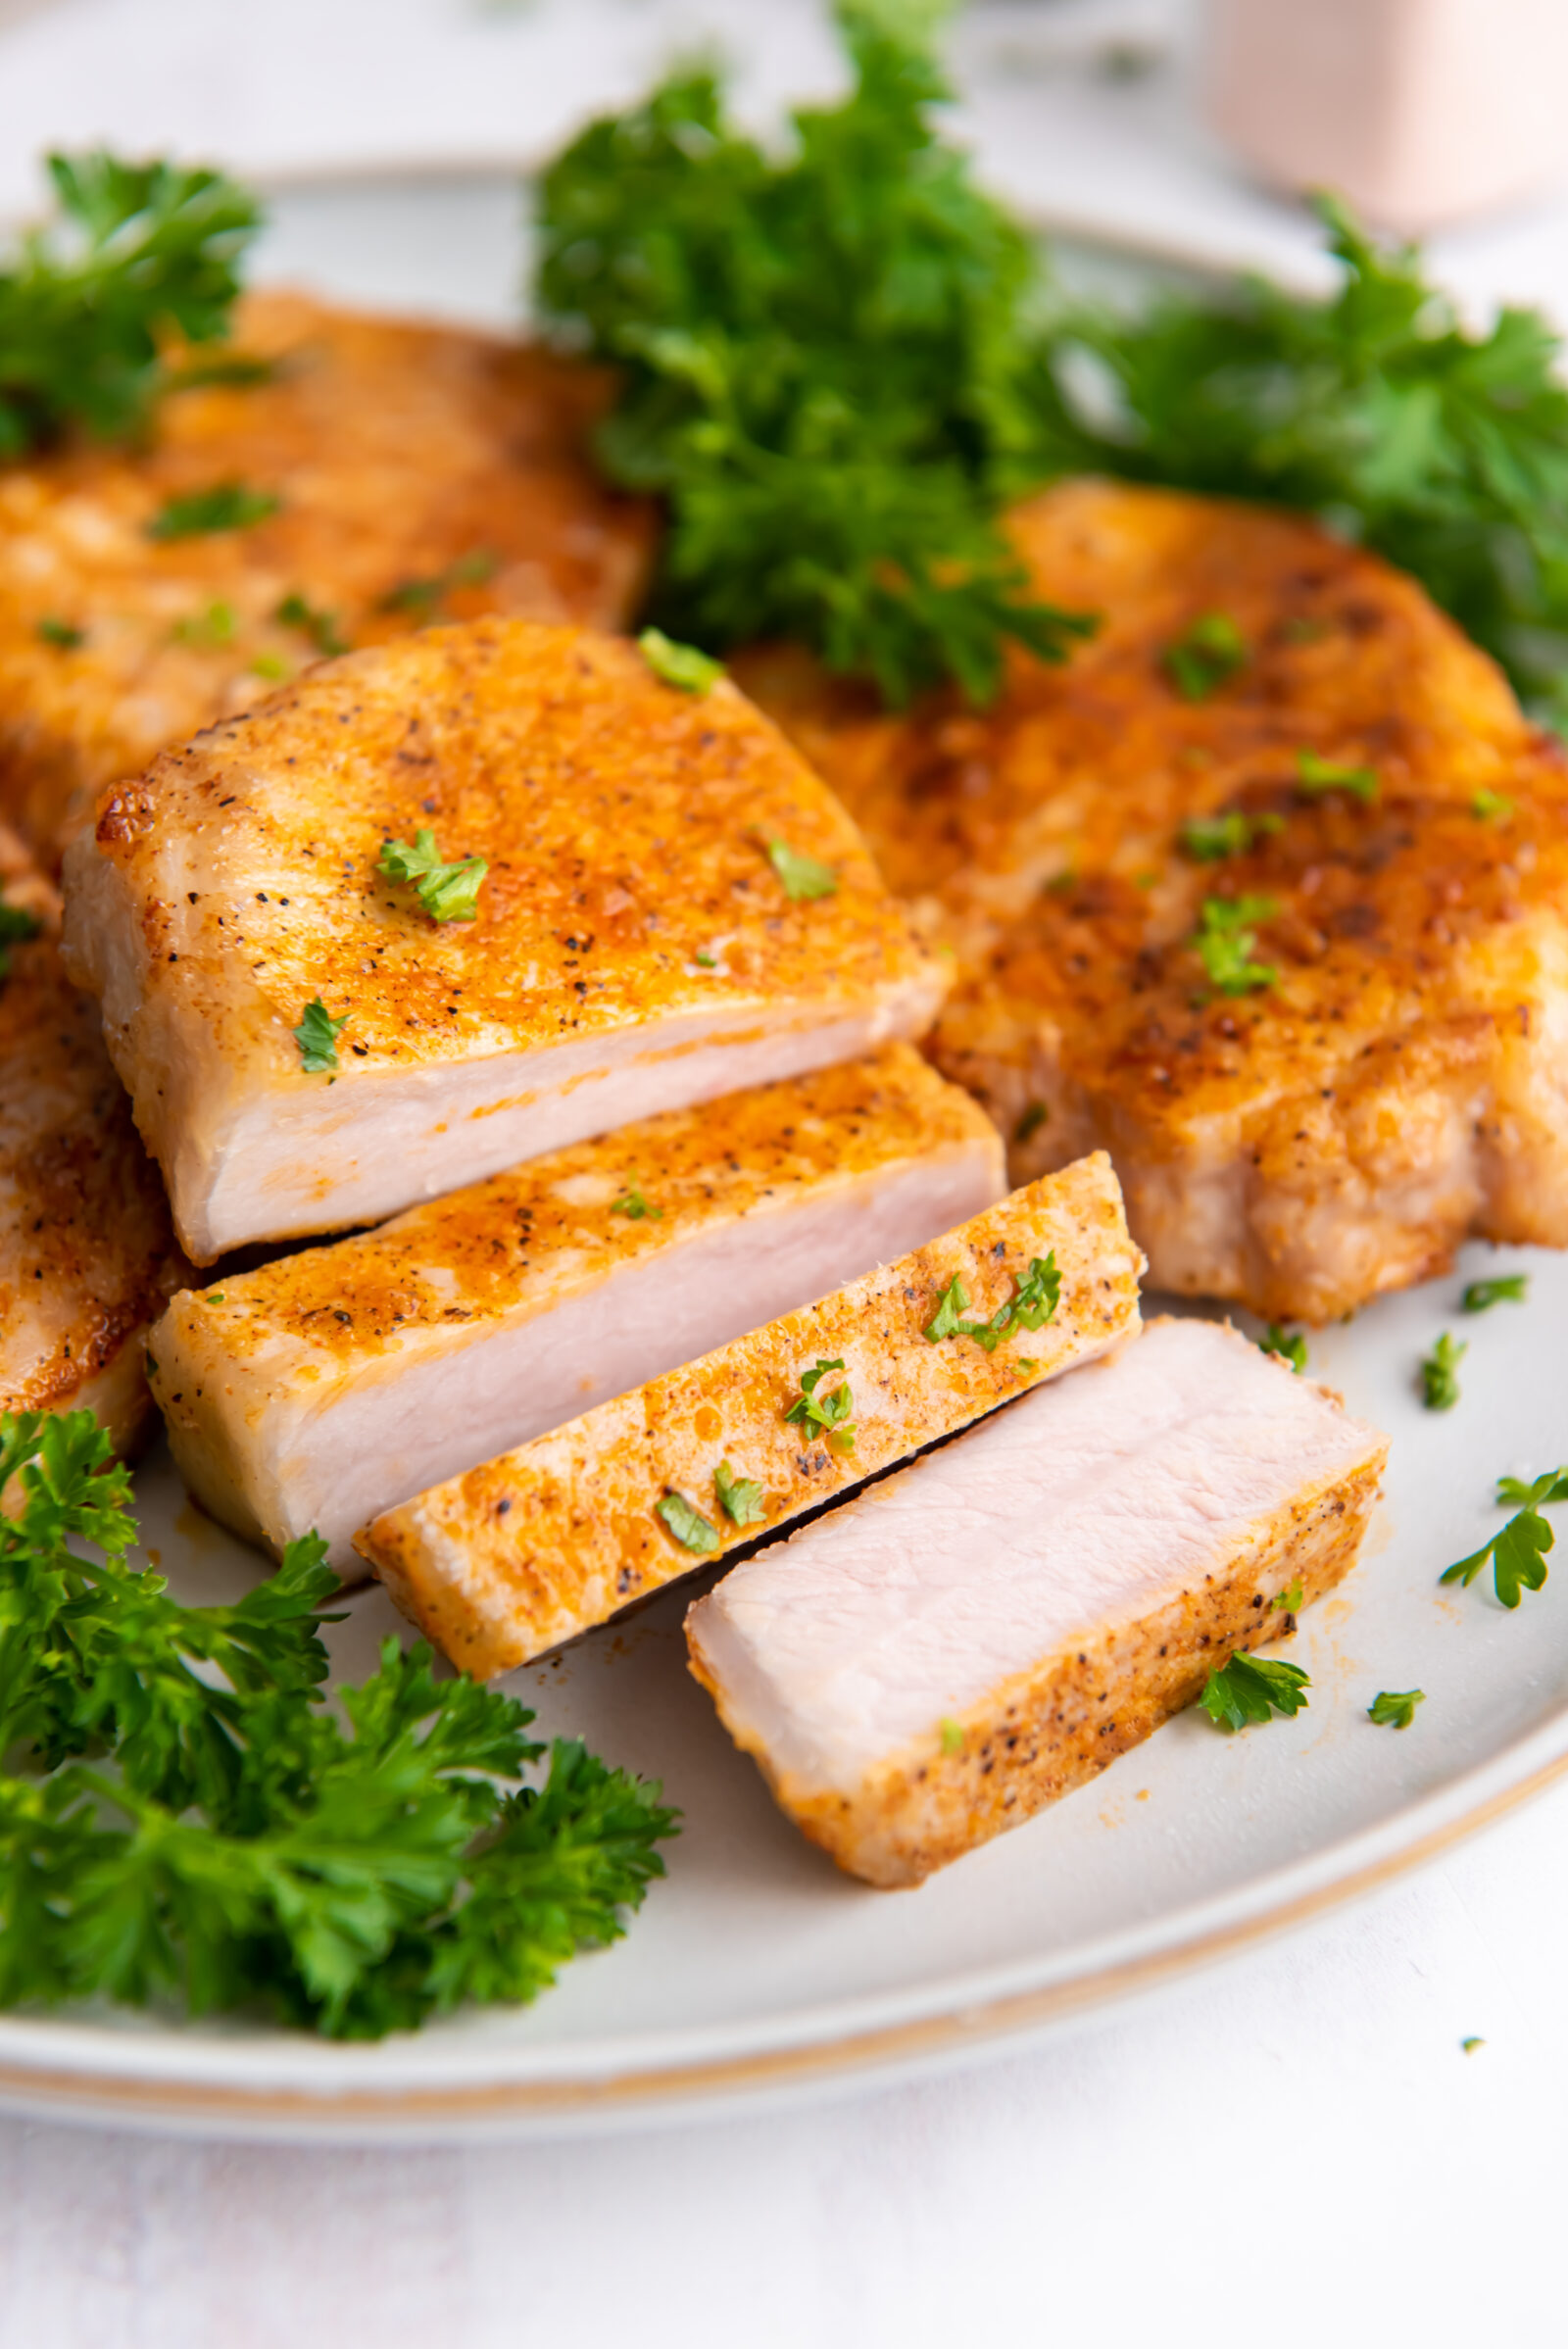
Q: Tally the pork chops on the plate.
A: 4